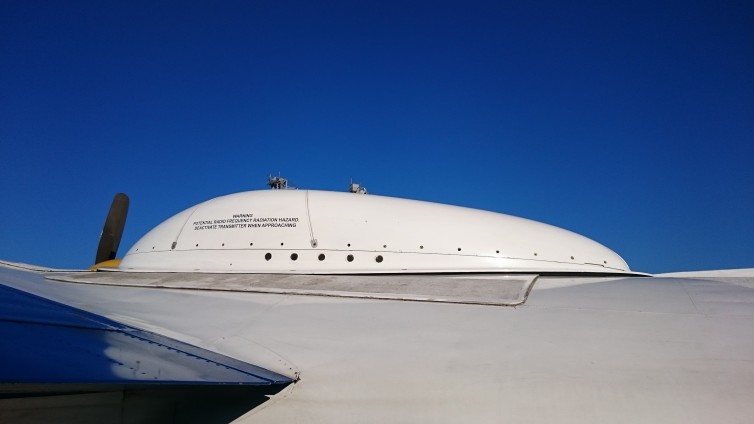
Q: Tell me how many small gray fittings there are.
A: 2